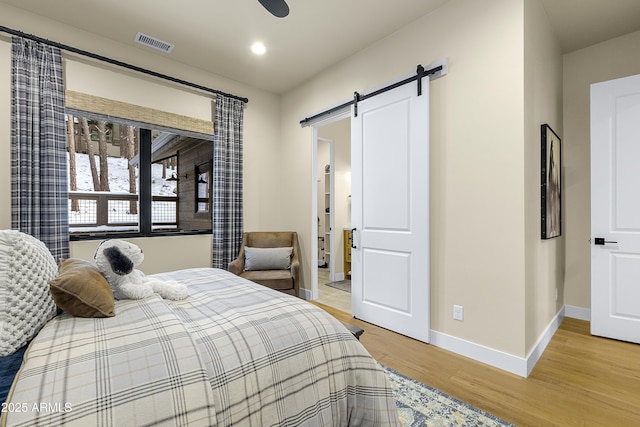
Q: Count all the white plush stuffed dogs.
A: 1